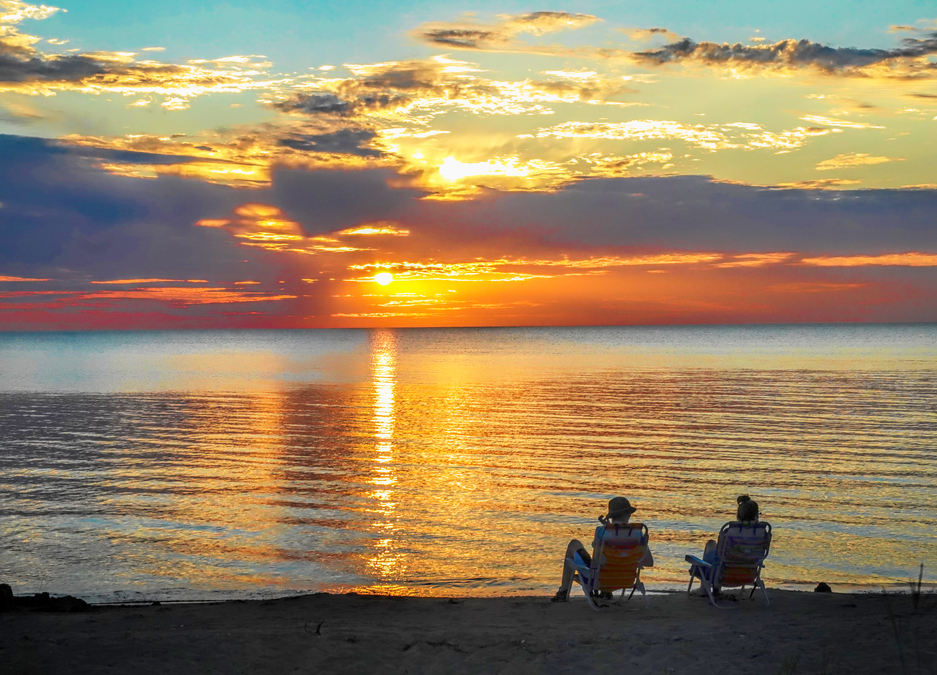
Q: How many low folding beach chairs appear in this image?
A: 2